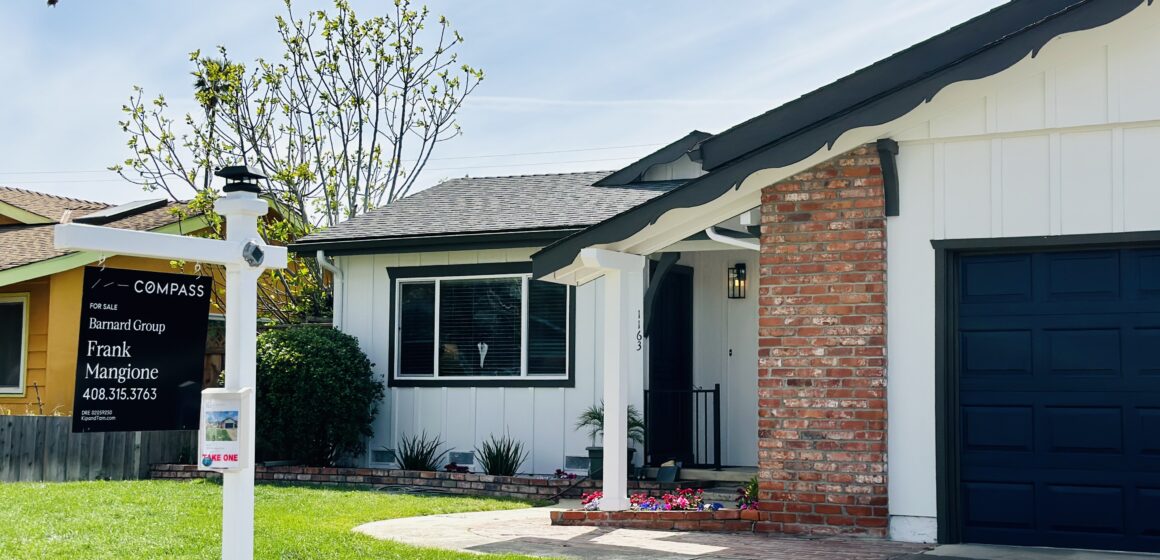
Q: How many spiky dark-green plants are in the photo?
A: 2